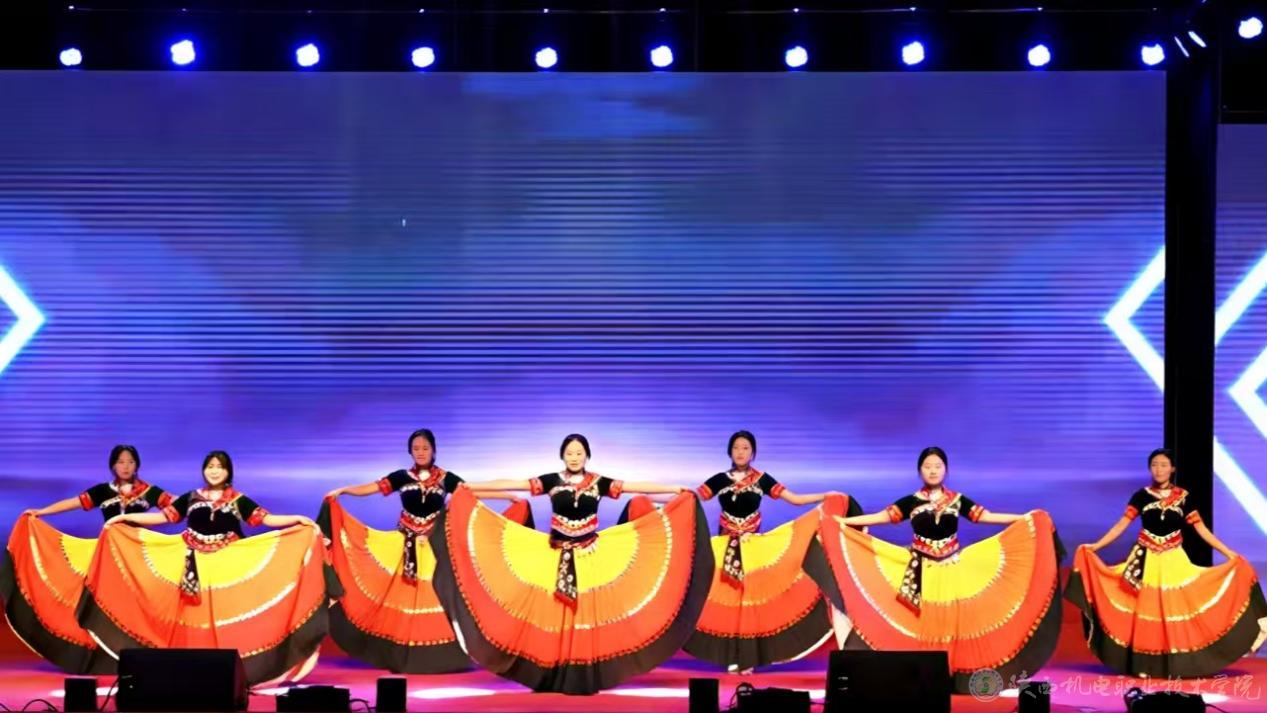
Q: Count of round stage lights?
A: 11